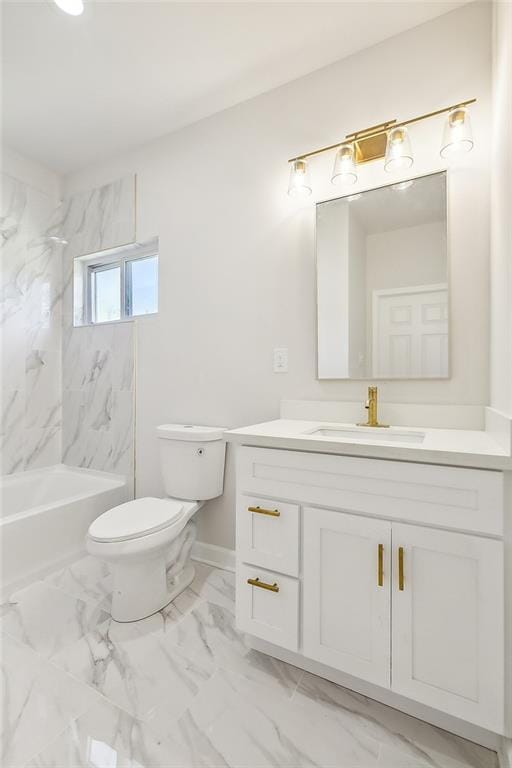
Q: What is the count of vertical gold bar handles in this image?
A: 2